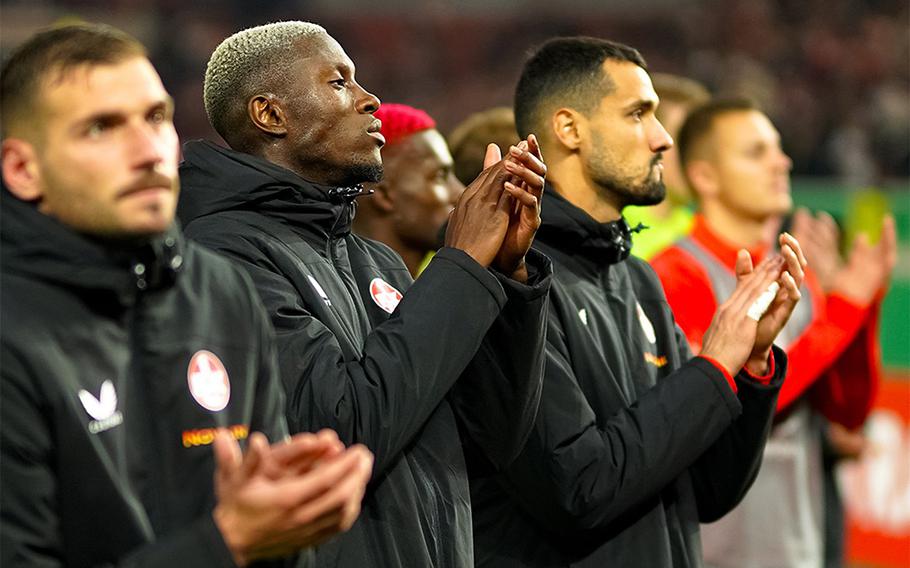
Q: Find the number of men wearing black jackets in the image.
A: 3